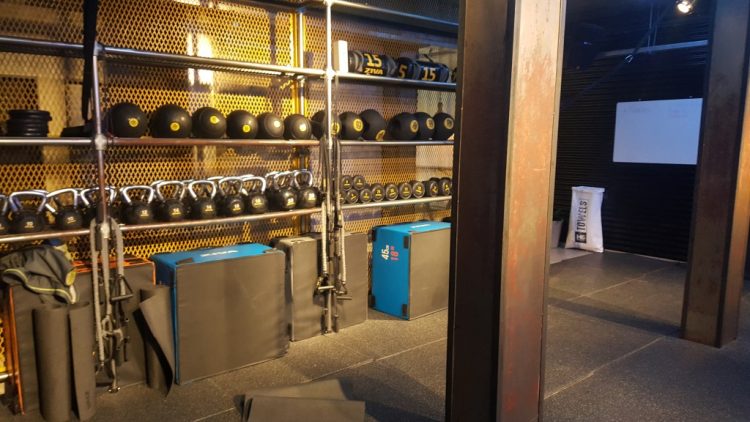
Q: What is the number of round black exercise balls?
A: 12